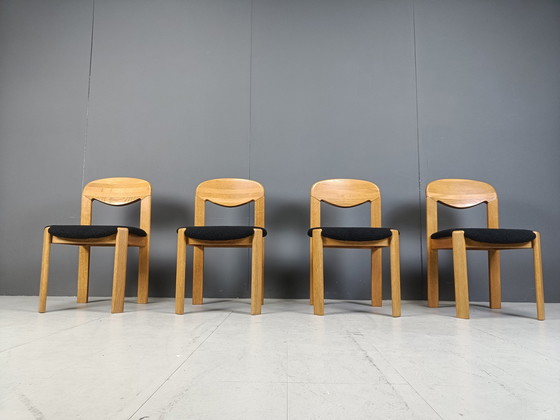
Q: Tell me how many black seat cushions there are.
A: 4